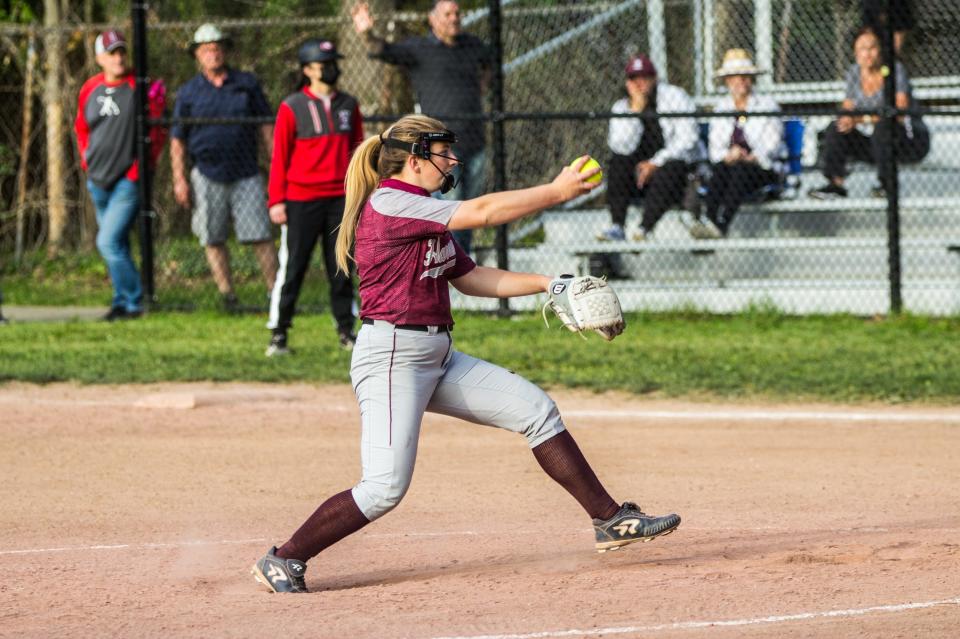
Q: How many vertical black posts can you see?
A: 3